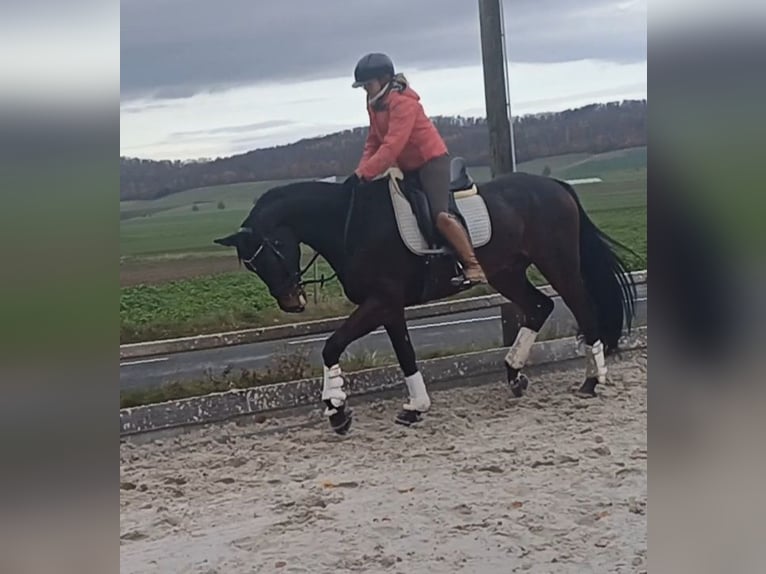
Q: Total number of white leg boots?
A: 4